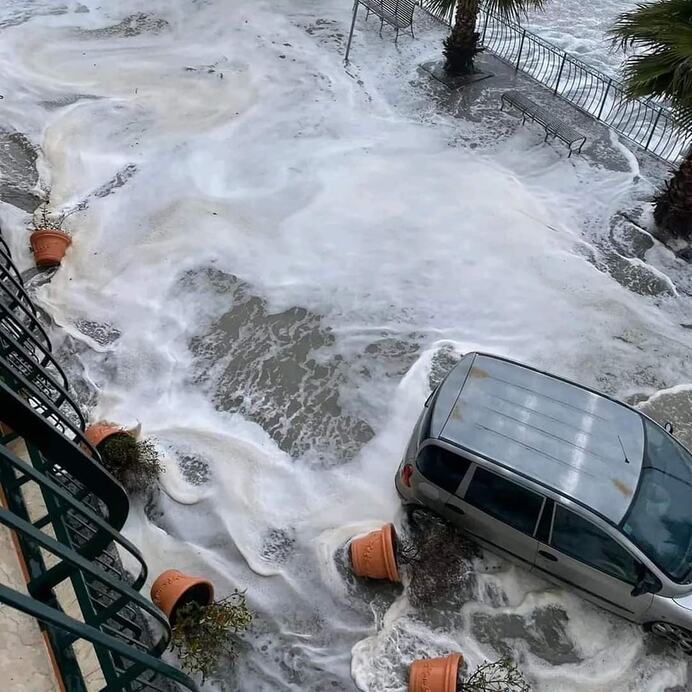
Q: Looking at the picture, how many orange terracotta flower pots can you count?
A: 5